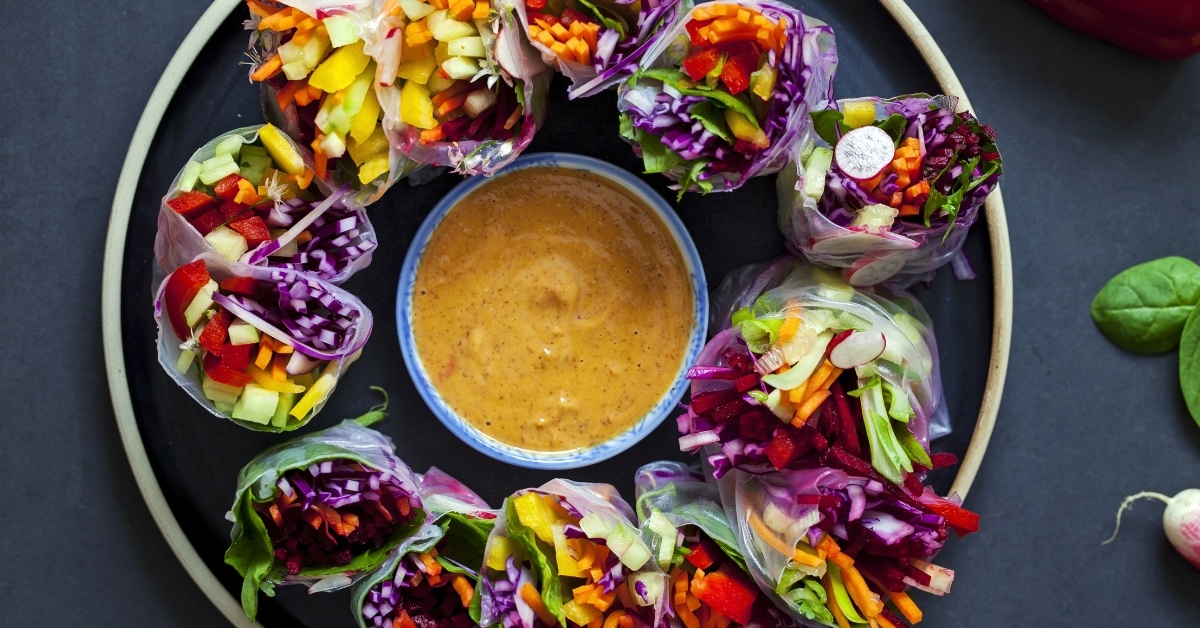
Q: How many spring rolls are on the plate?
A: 13